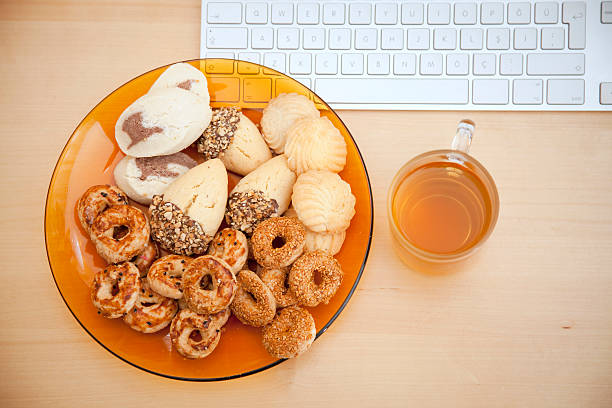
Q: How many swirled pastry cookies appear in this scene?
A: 4